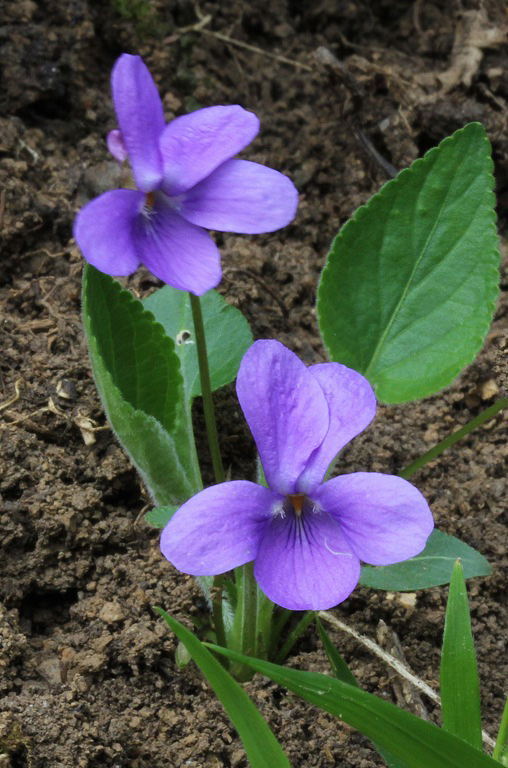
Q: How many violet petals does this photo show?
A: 10